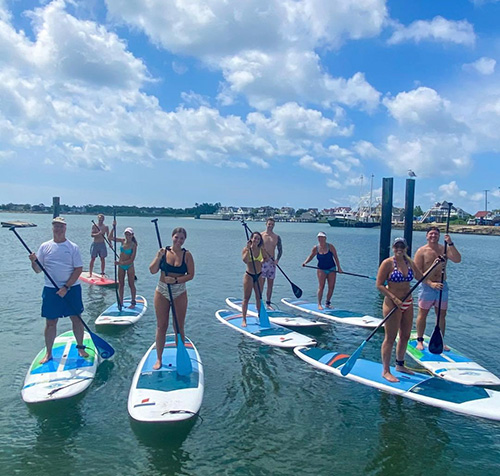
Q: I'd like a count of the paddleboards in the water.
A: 9